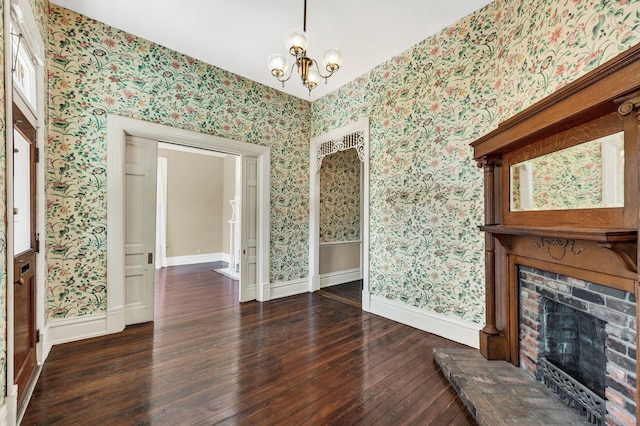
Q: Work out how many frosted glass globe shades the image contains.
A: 4